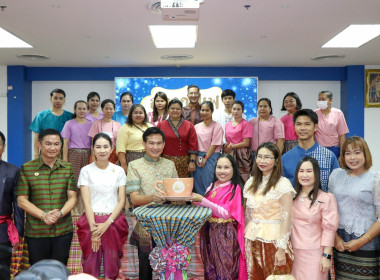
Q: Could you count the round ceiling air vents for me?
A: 4